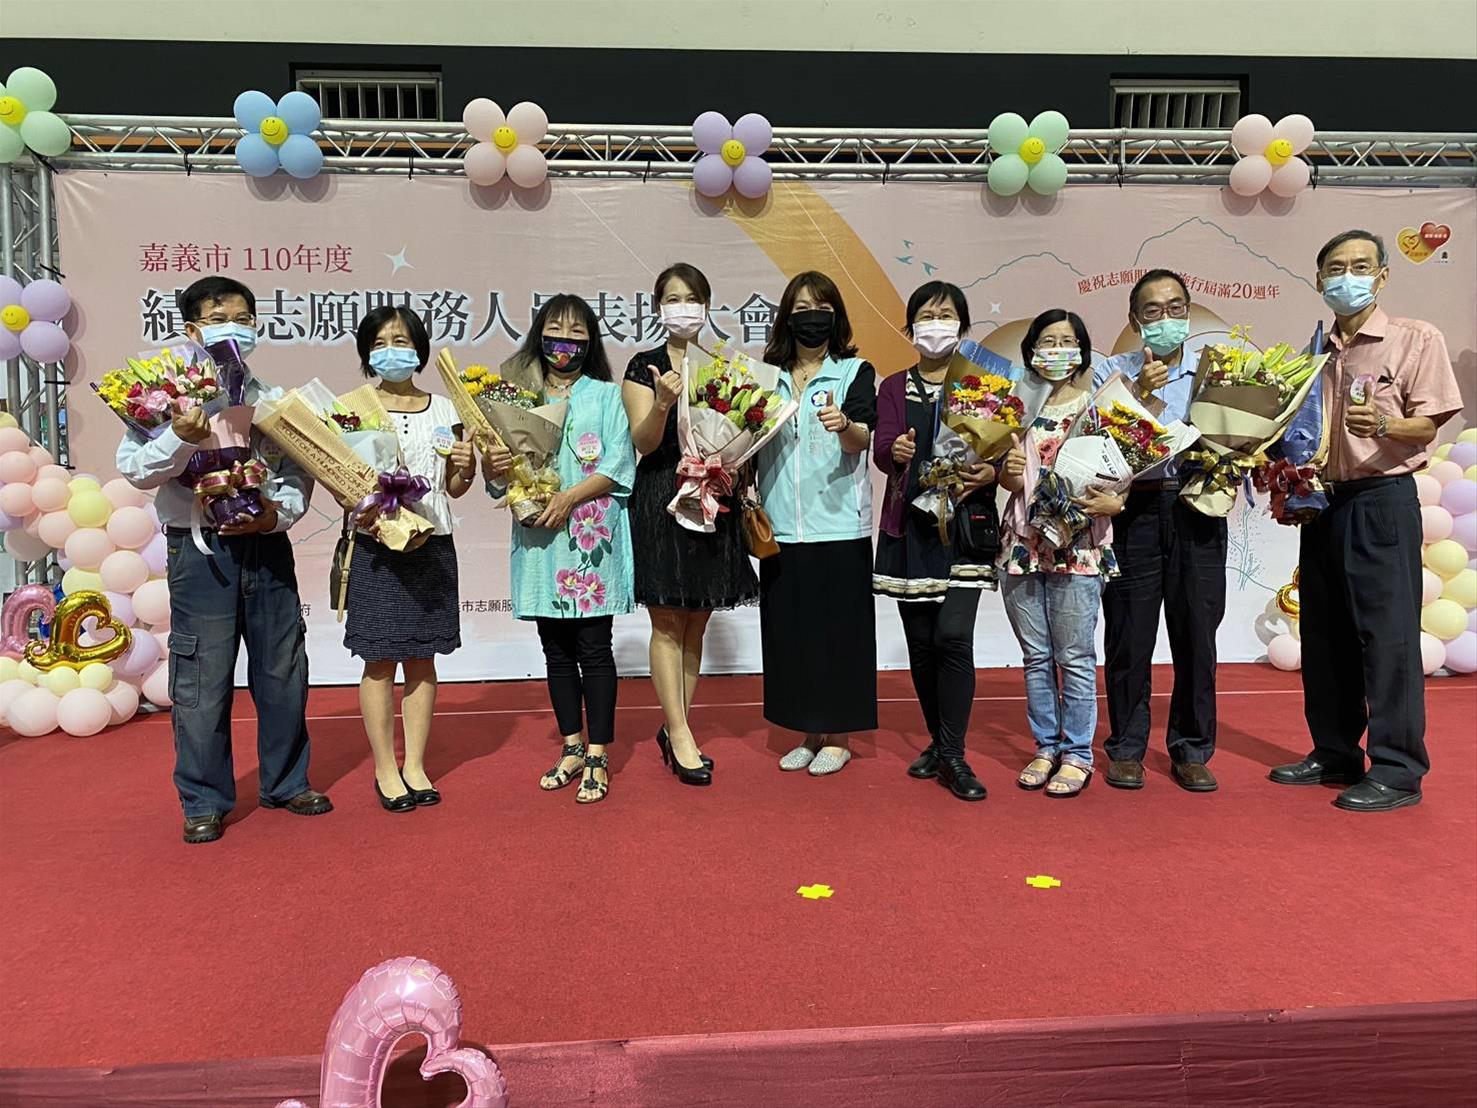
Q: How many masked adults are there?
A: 9